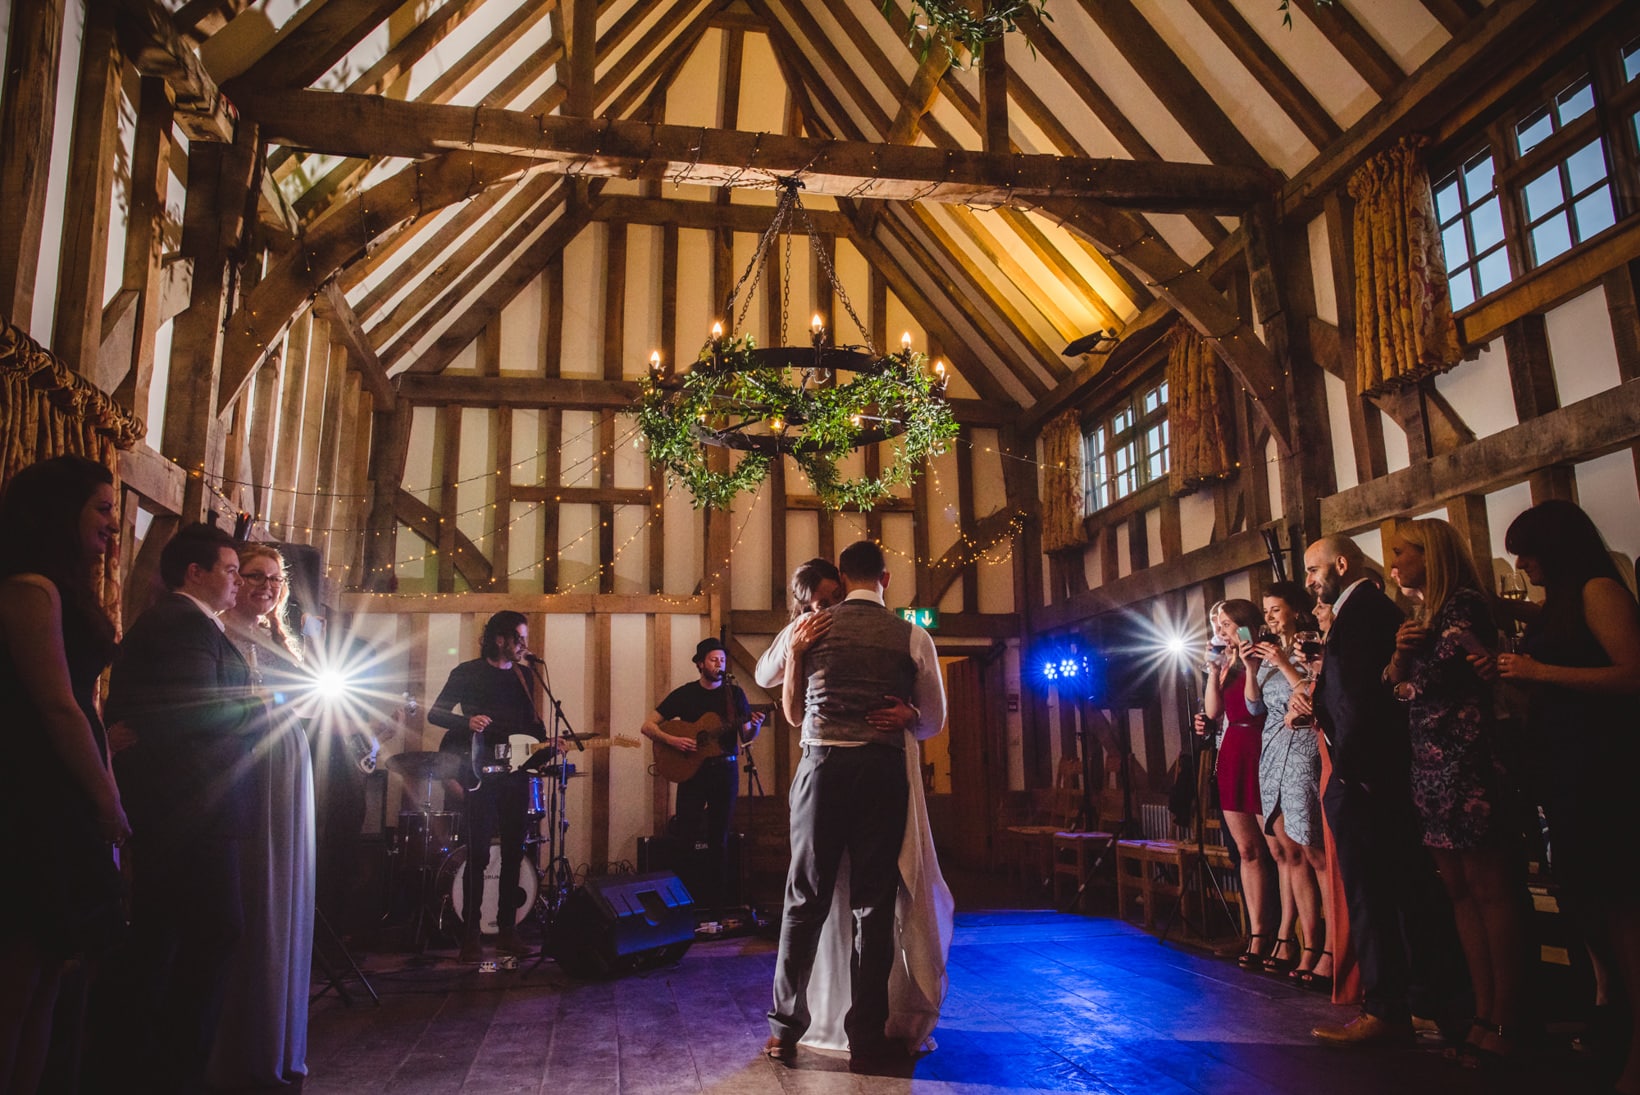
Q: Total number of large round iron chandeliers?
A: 1